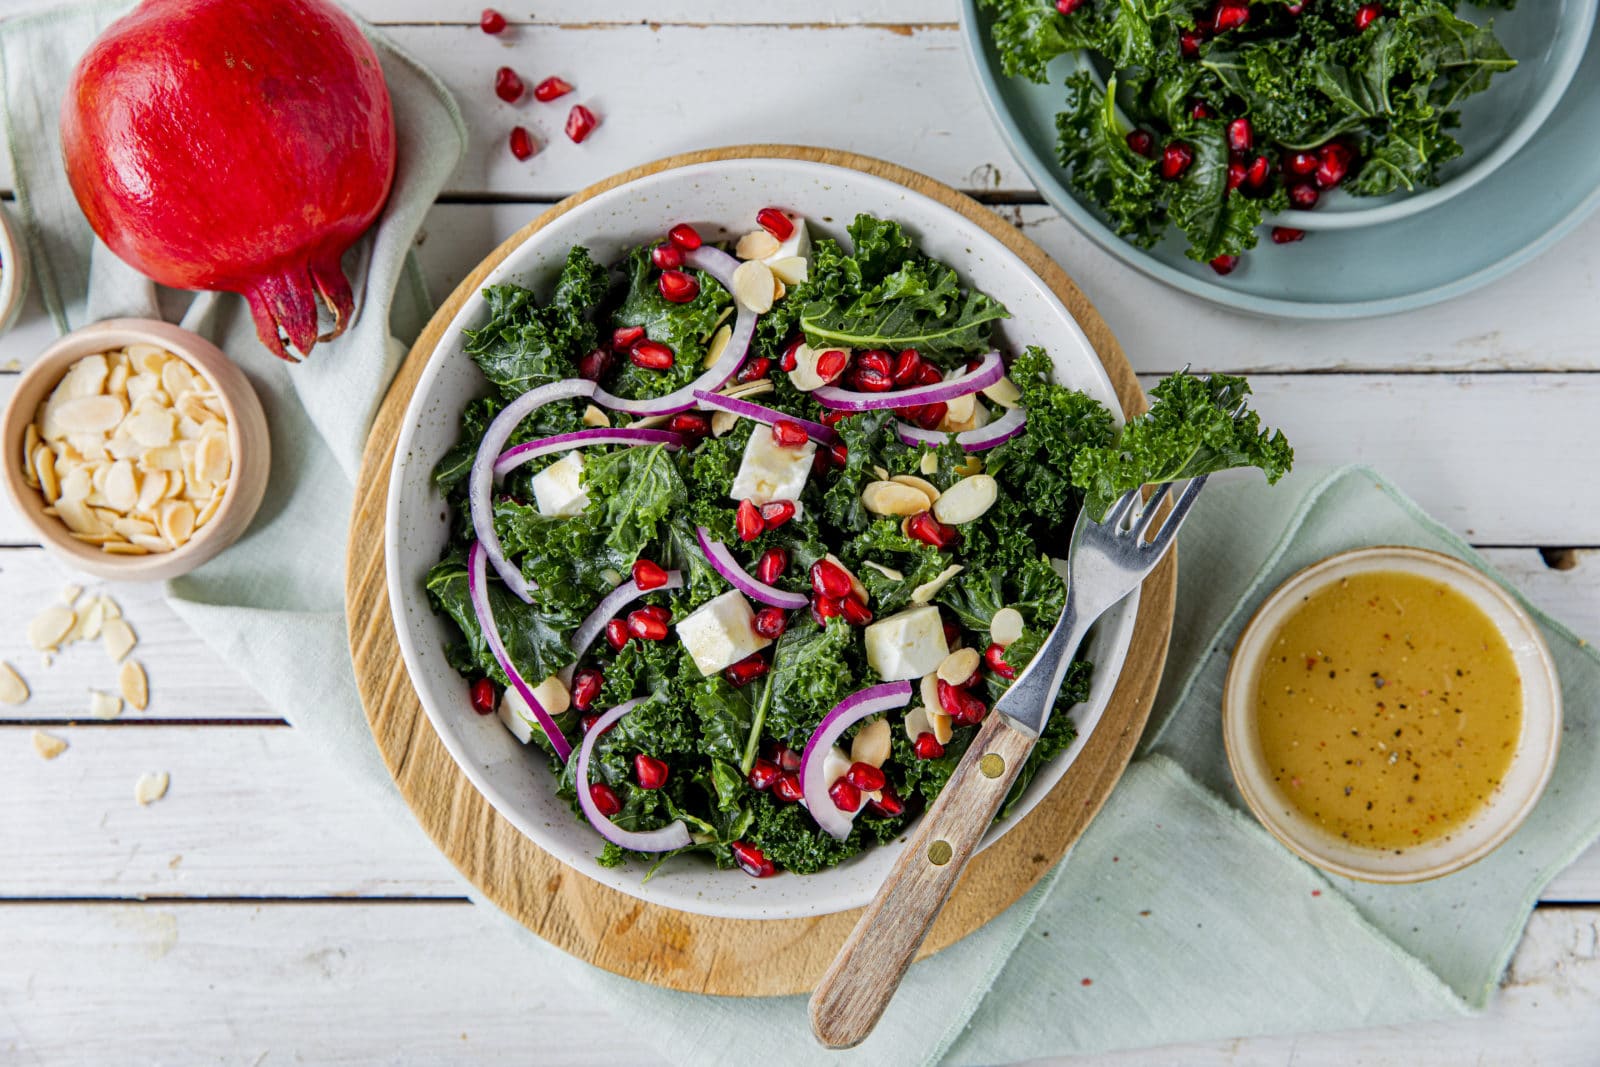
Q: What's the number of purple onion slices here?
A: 11